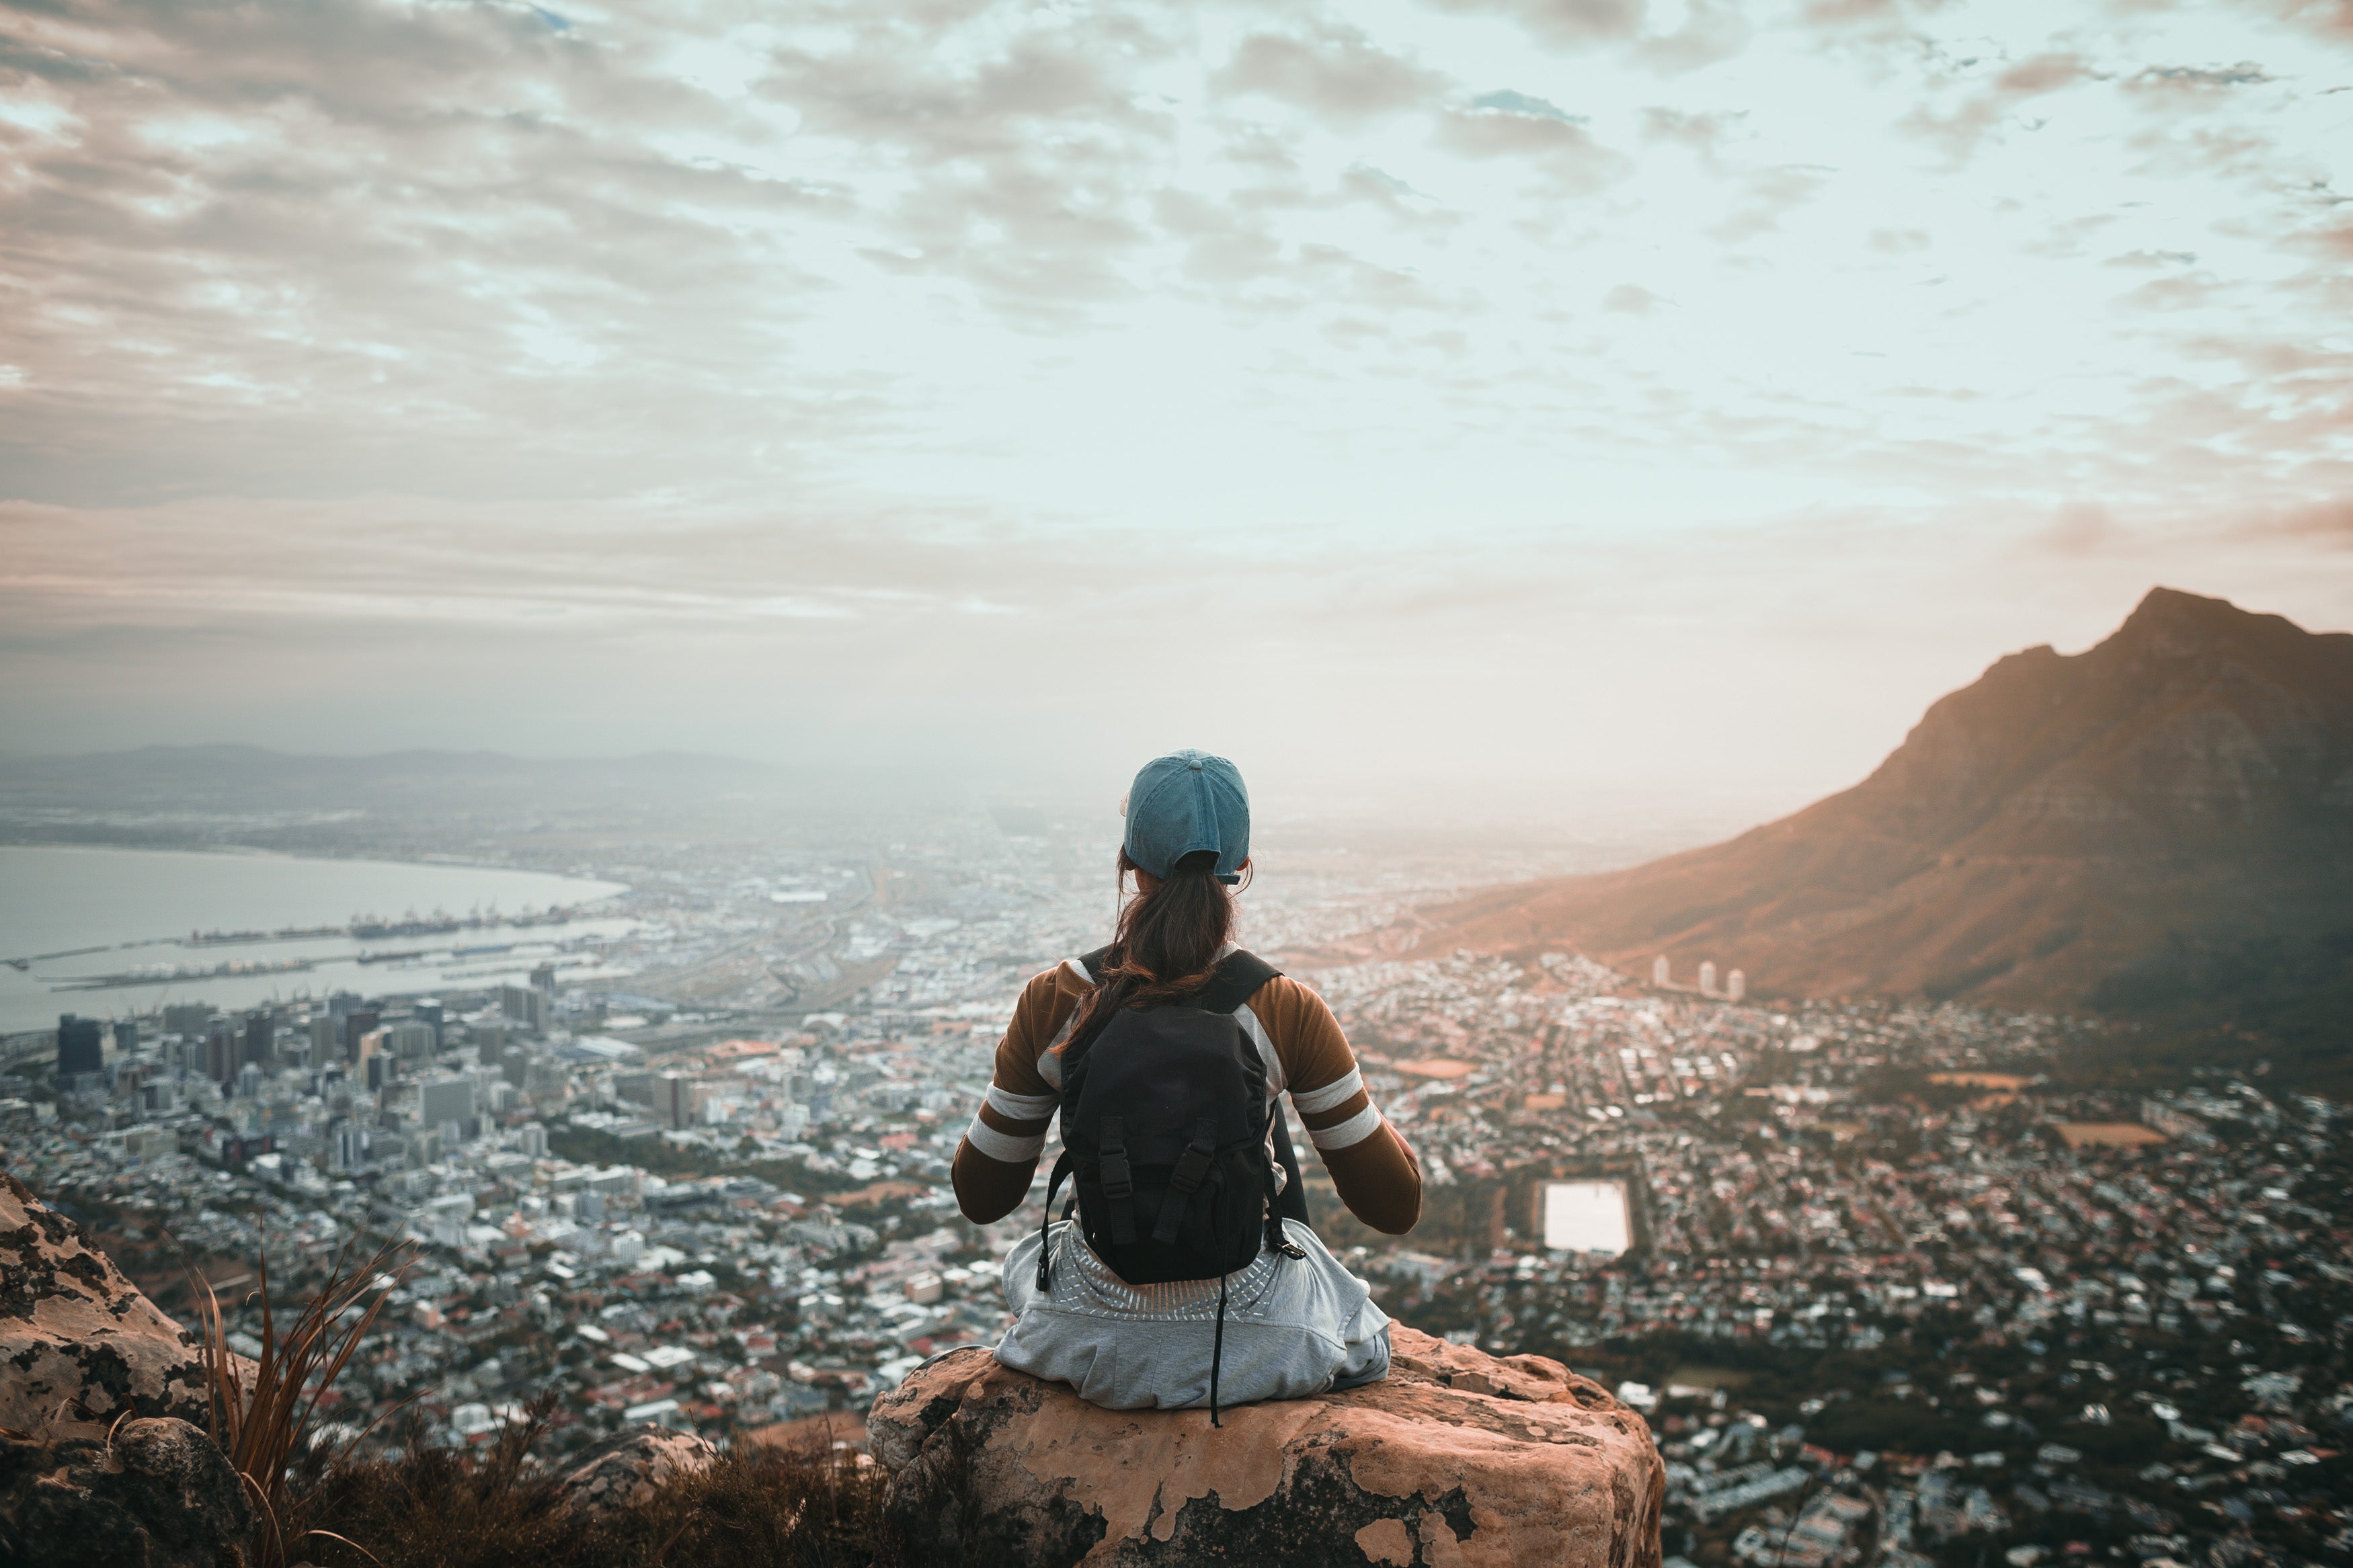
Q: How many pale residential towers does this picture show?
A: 3